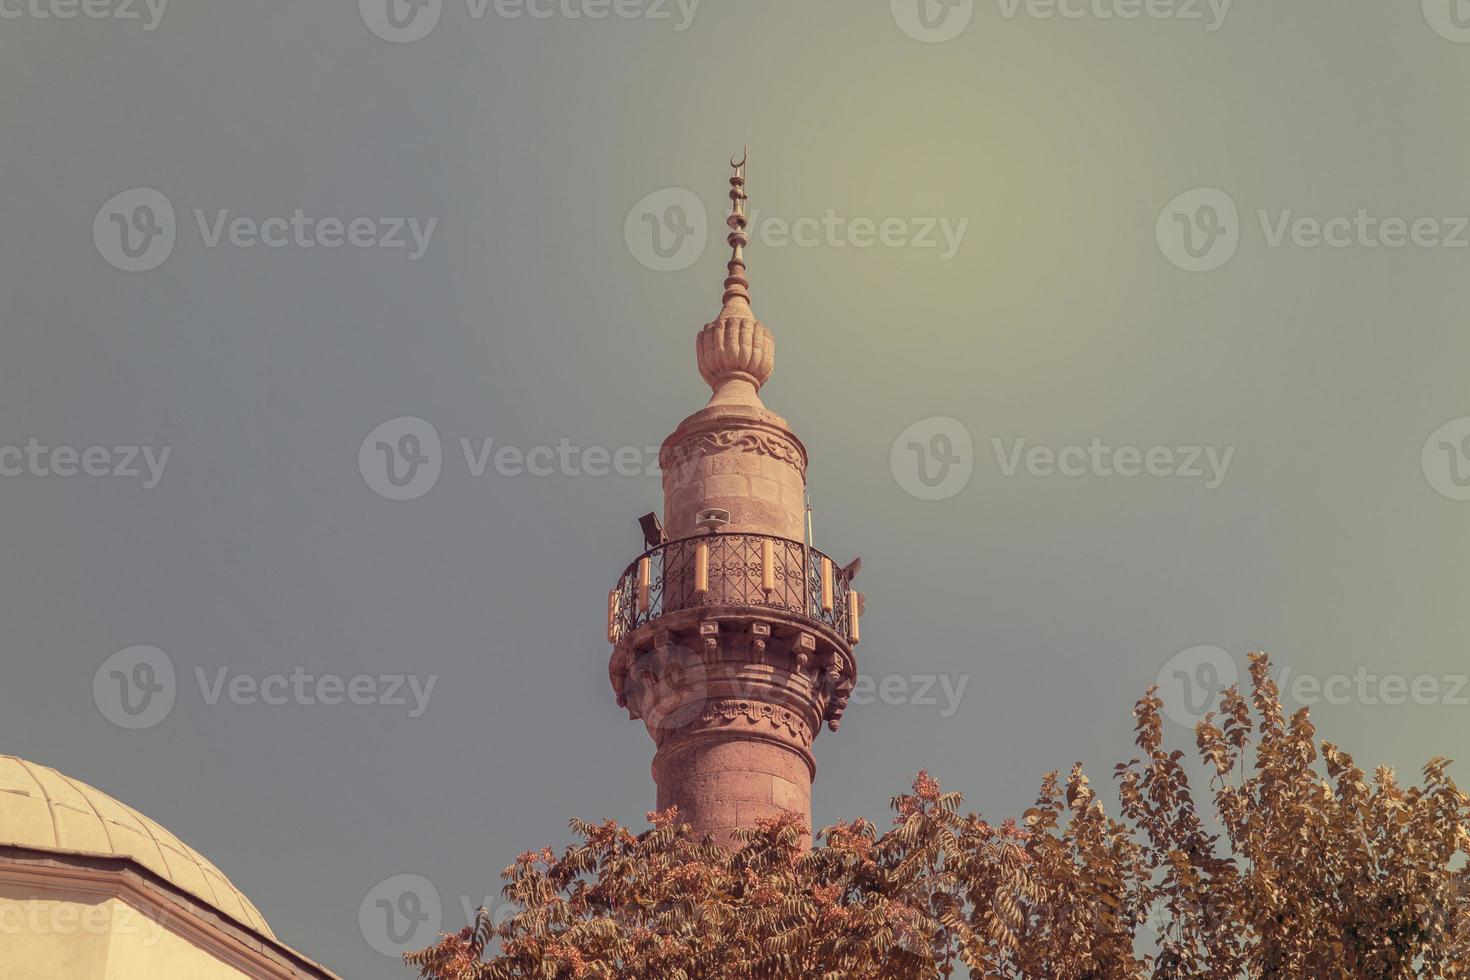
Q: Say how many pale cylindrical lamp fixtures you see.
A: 6